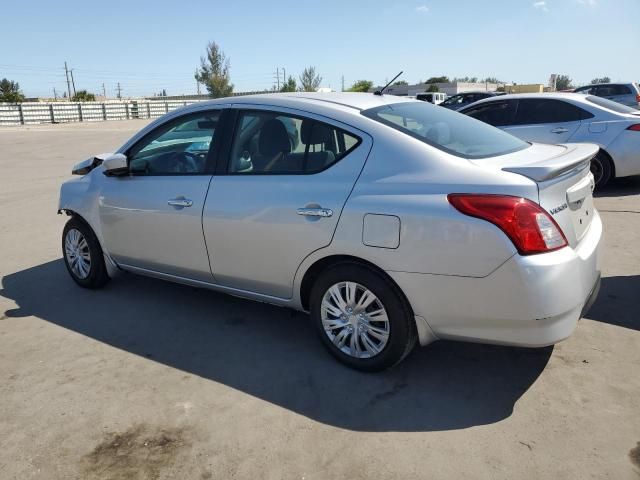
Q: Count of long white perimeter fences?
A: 1